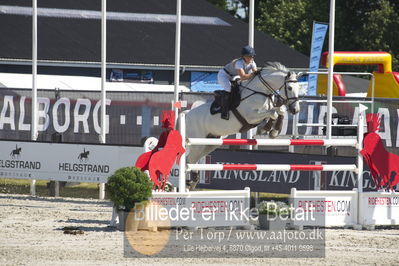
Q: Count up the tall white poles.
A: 5